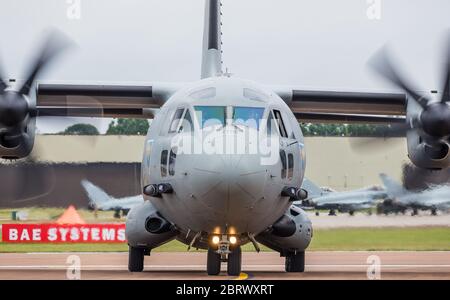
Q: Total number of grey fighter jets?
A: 3